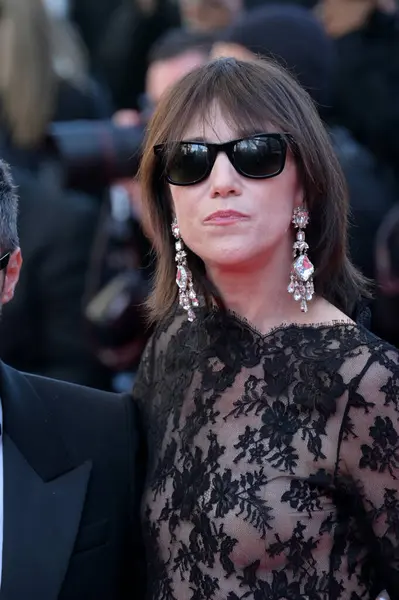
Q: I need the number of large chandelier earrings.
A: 2